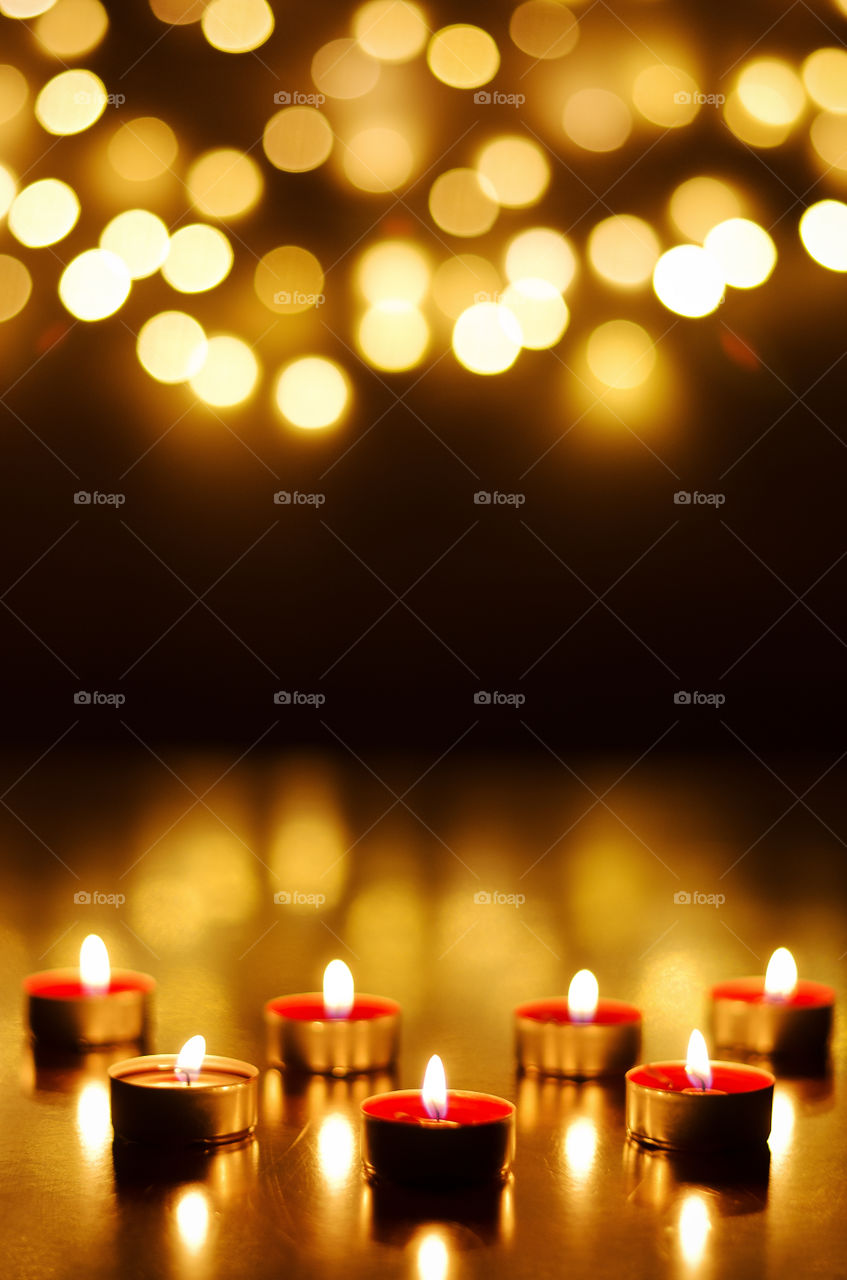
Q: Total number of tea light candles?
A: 7